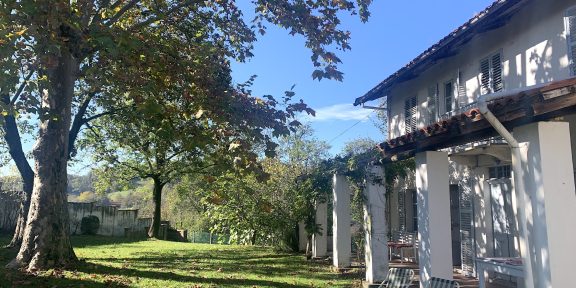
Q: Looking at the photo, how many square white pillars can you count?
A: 6